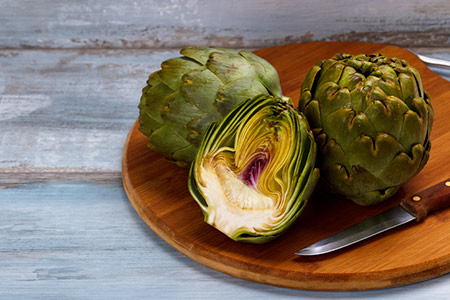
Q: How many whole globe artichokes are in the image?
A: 2